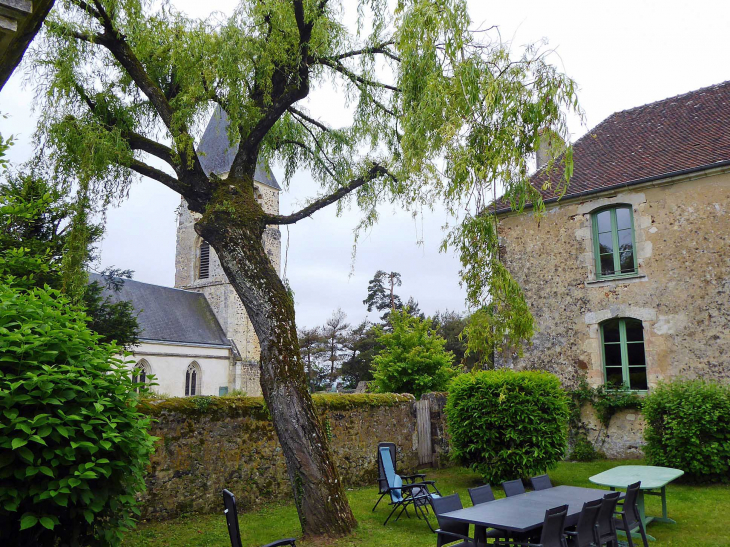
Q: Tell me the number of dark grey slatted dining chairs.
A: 8